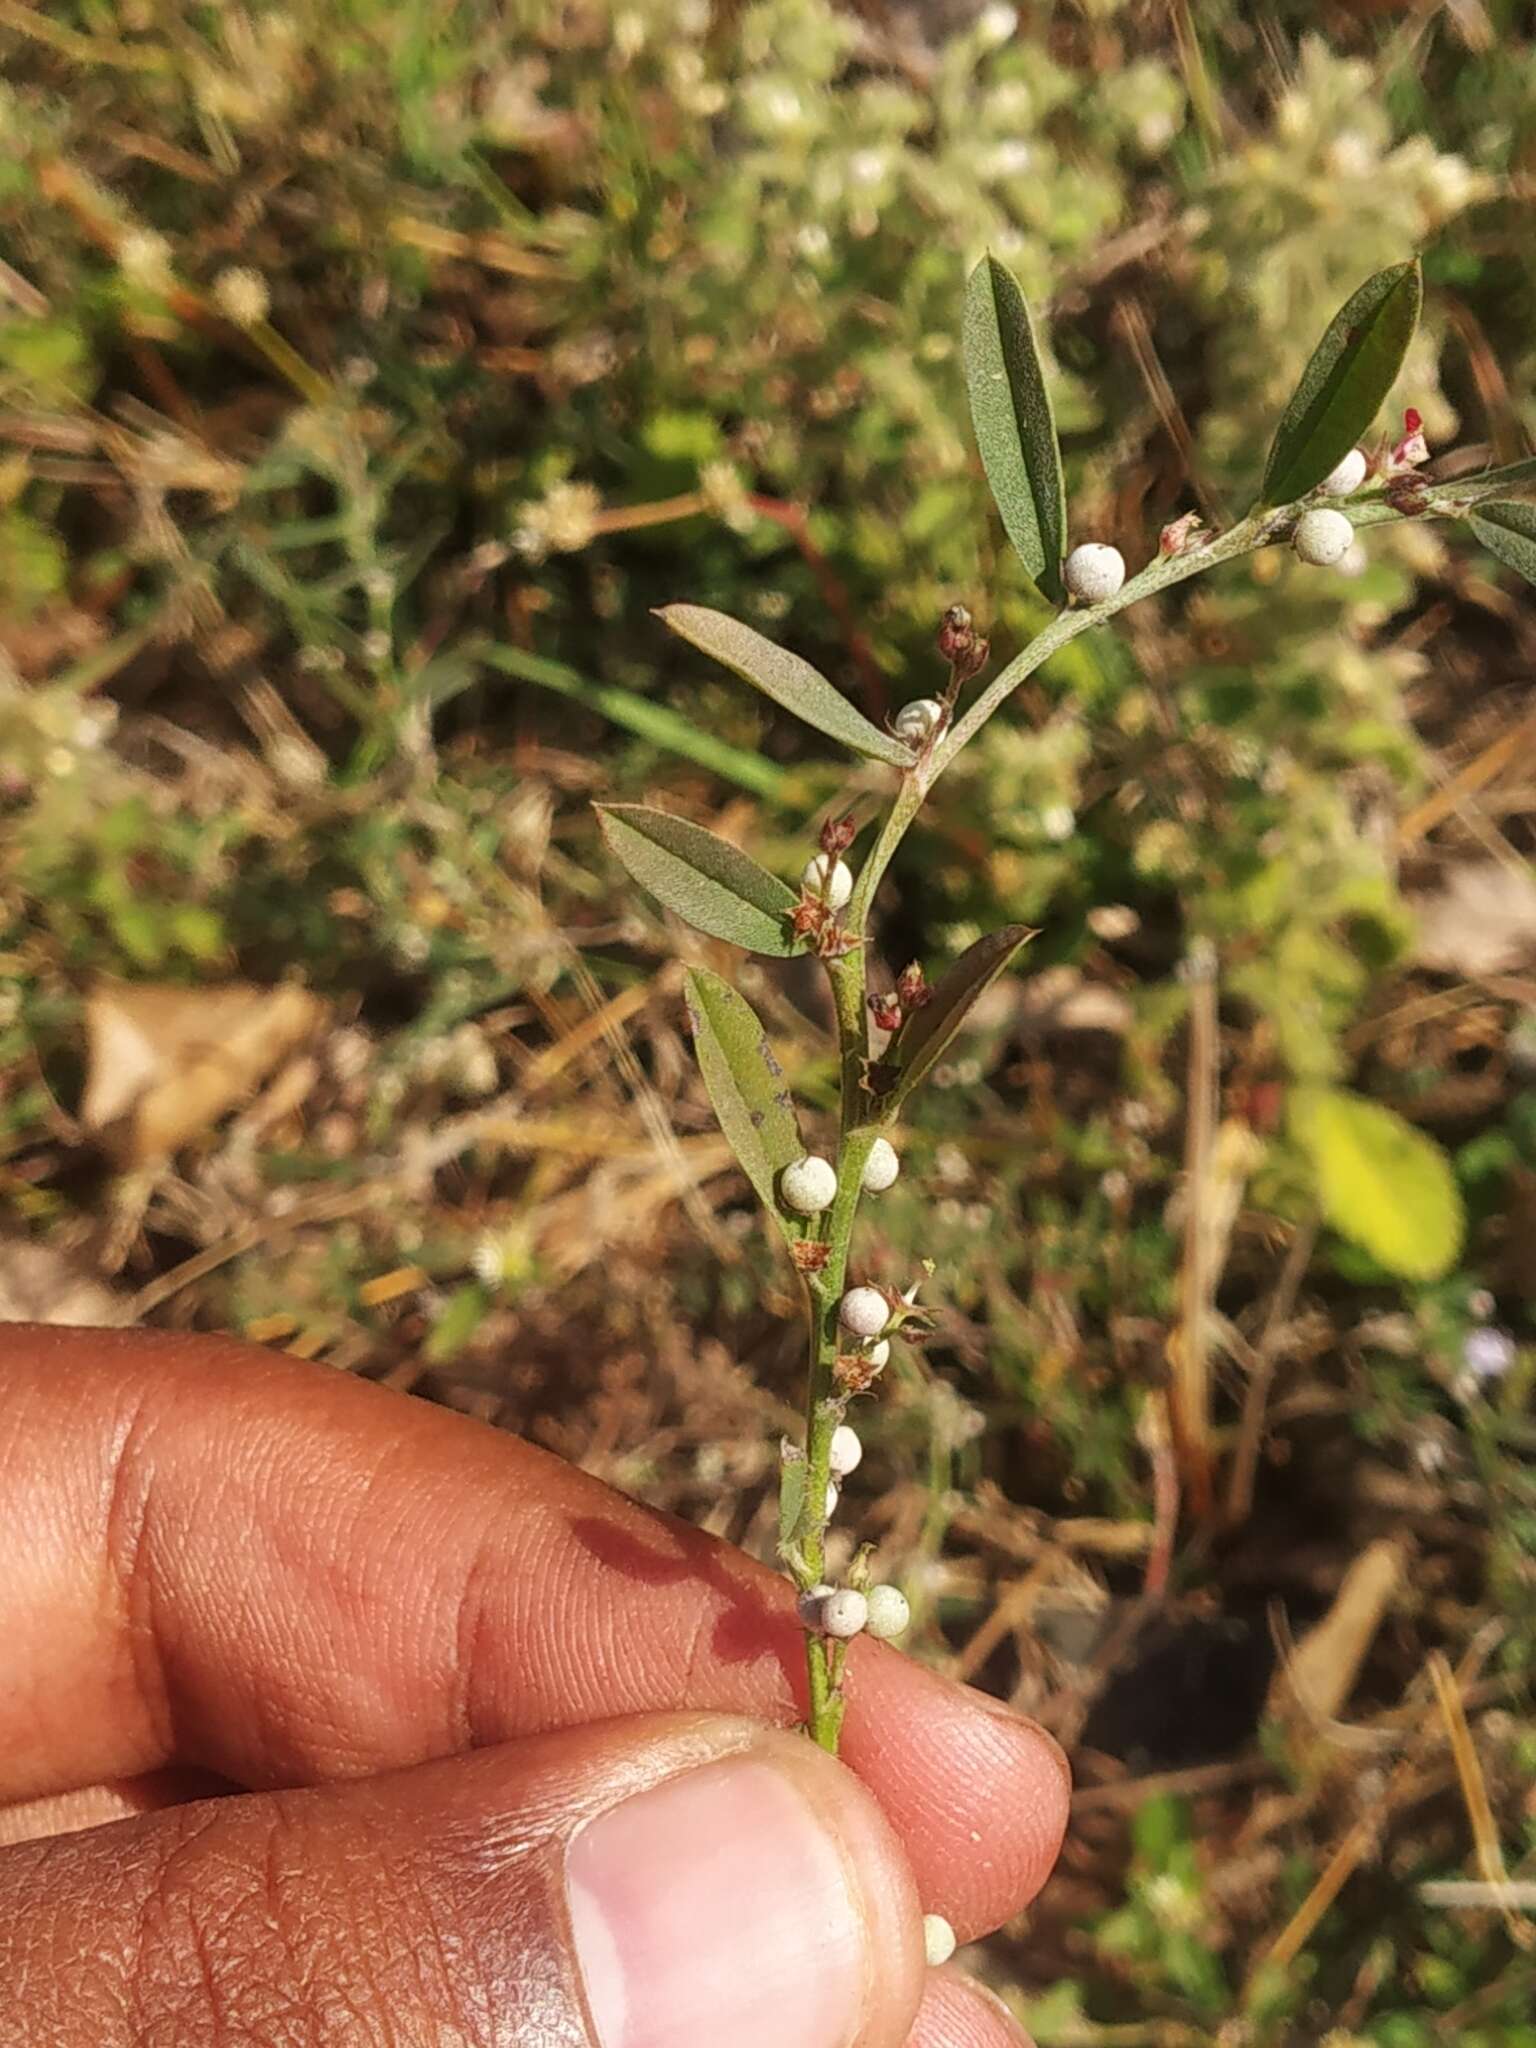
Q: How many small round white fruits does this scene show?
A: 15